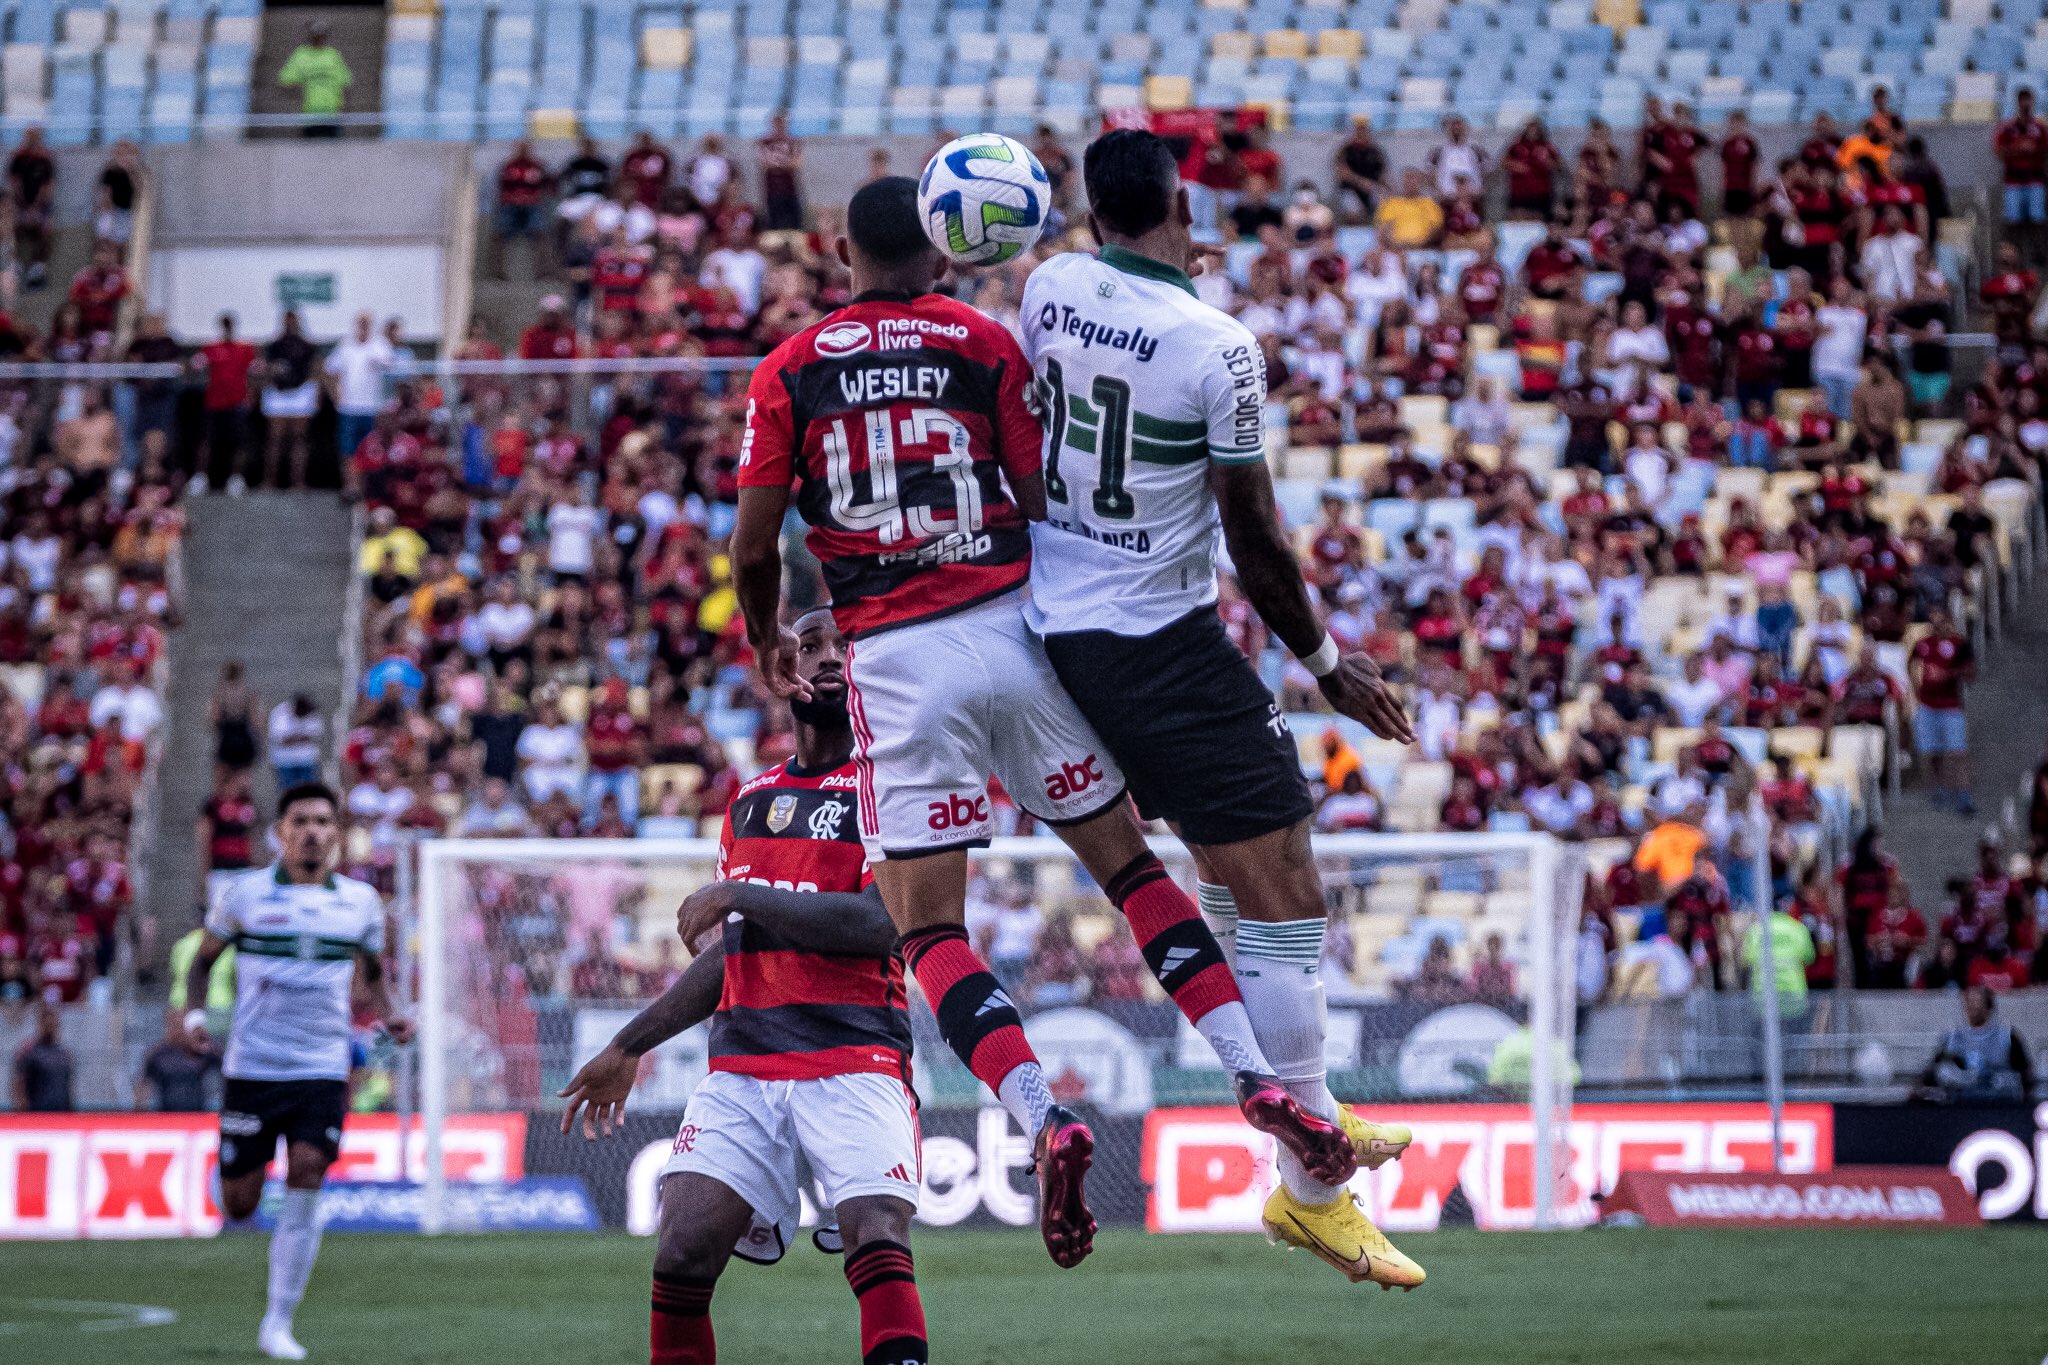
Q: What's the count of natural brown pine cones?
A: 0